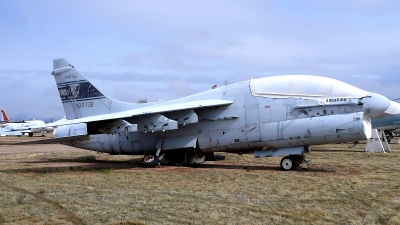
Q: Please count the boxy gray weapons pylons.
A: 3